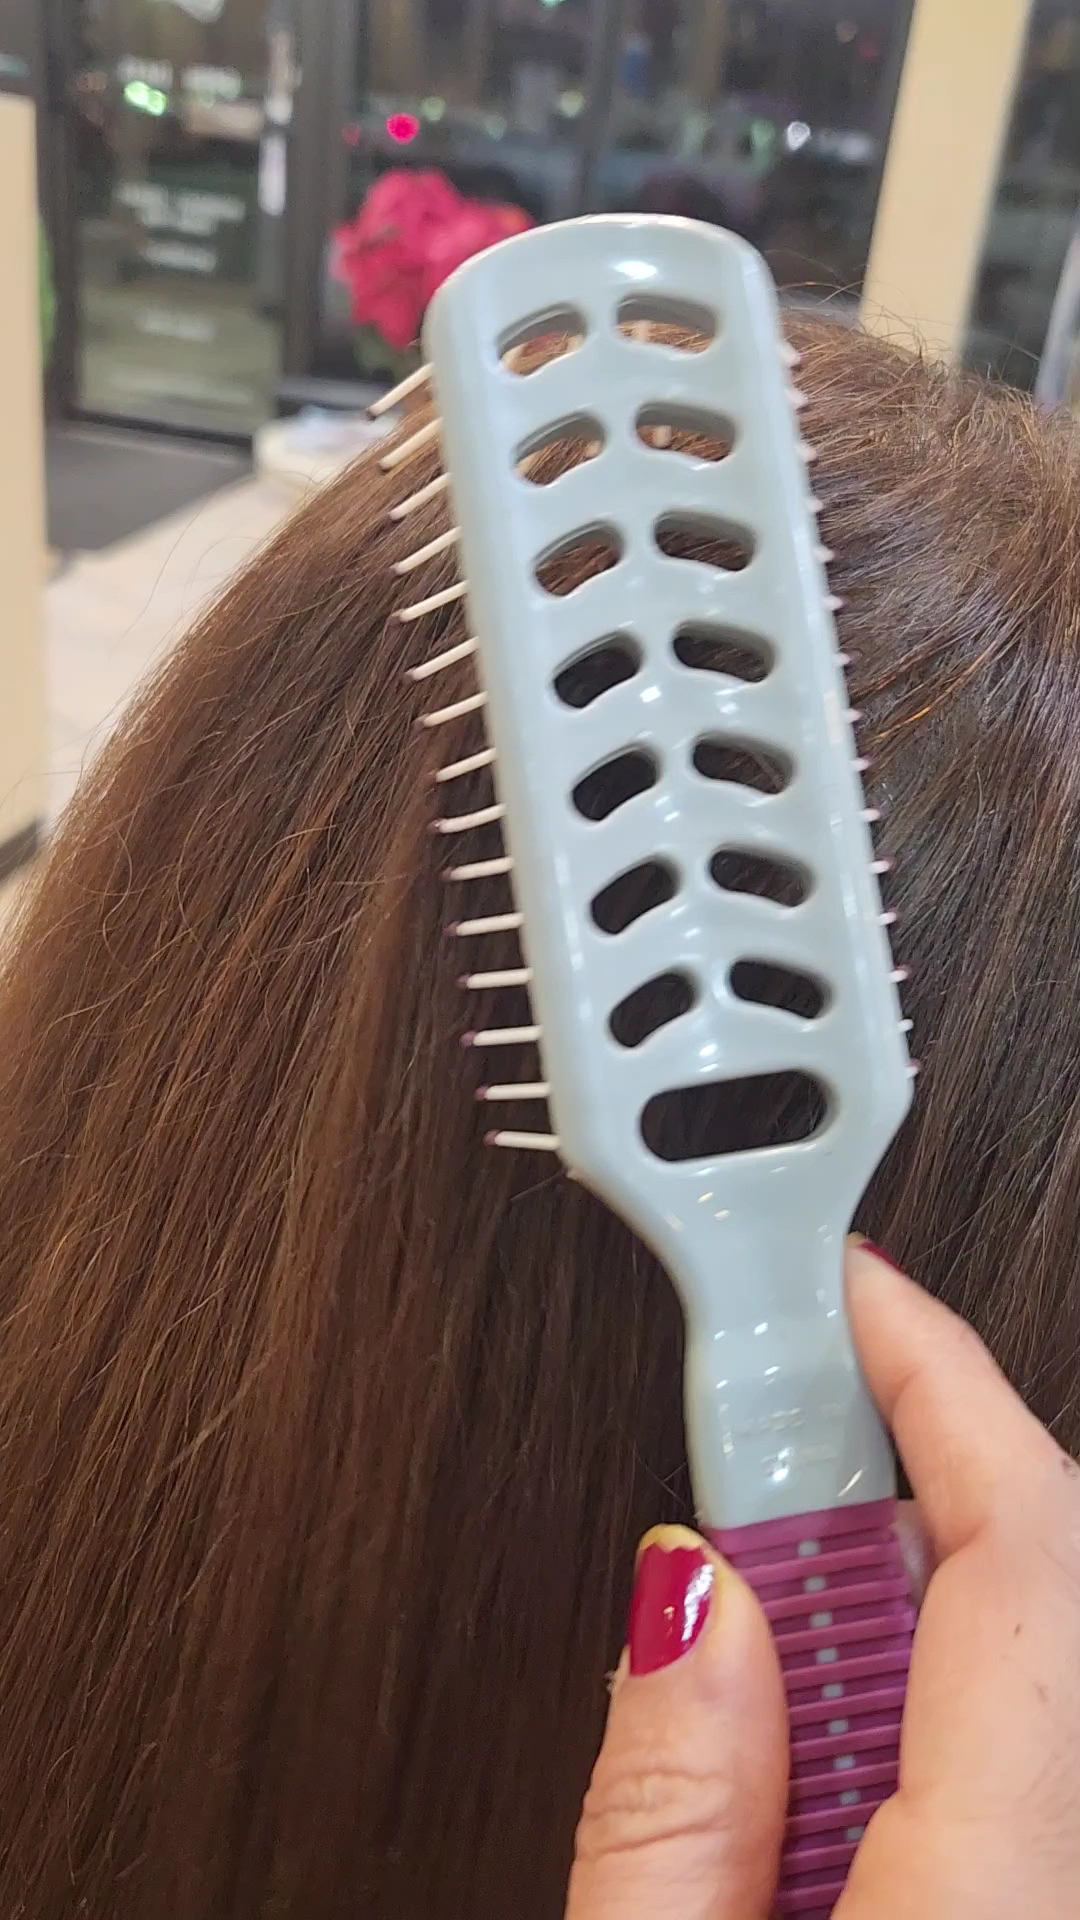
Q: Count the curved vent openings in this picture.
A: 14